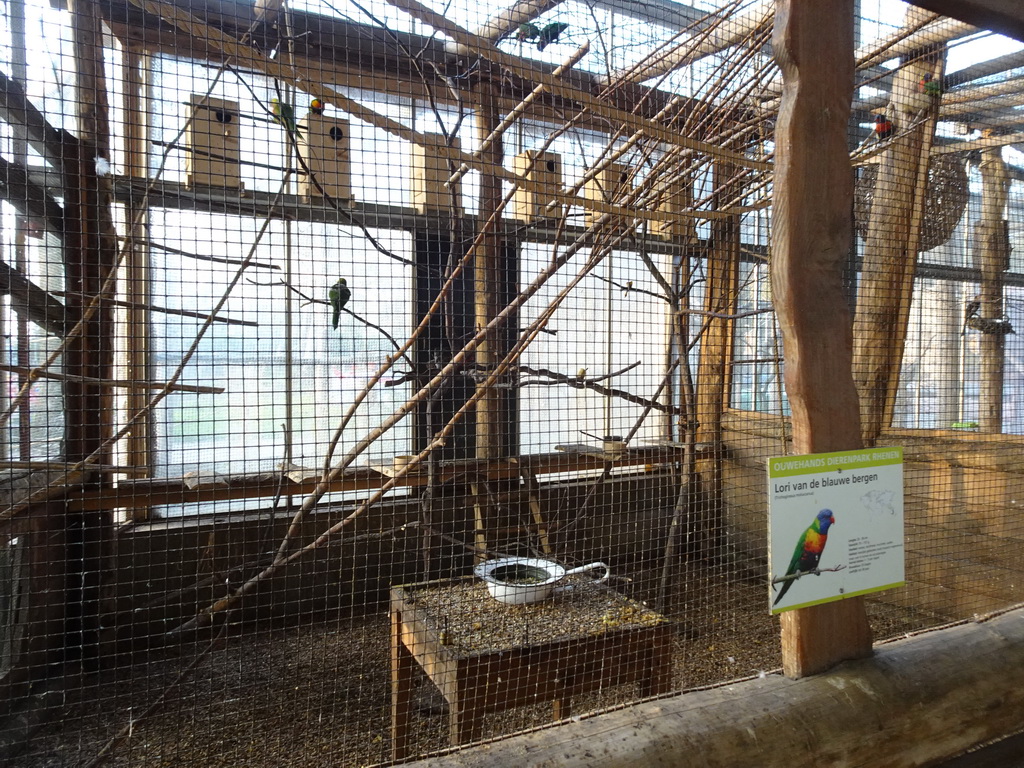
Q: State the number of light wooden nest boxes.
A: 6